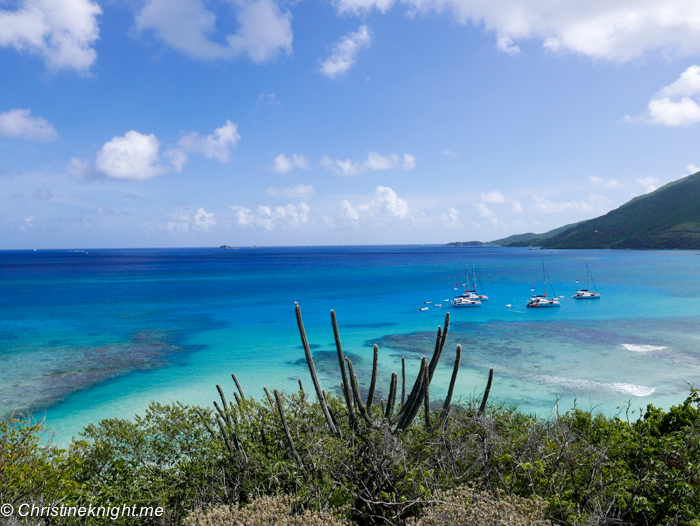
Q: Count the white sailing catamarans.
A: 4